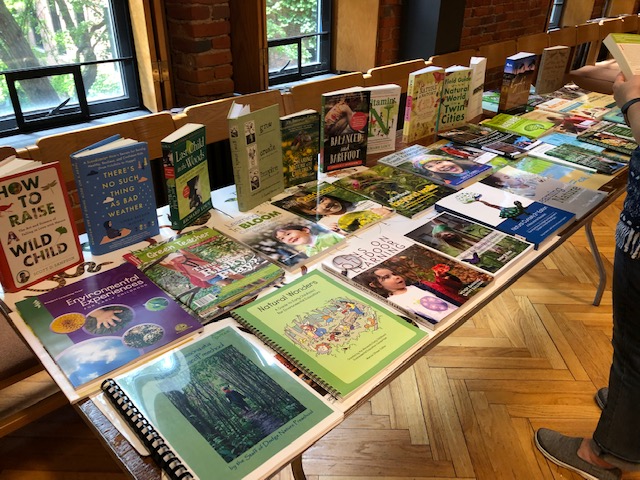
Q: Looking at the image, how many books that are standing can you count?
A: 12